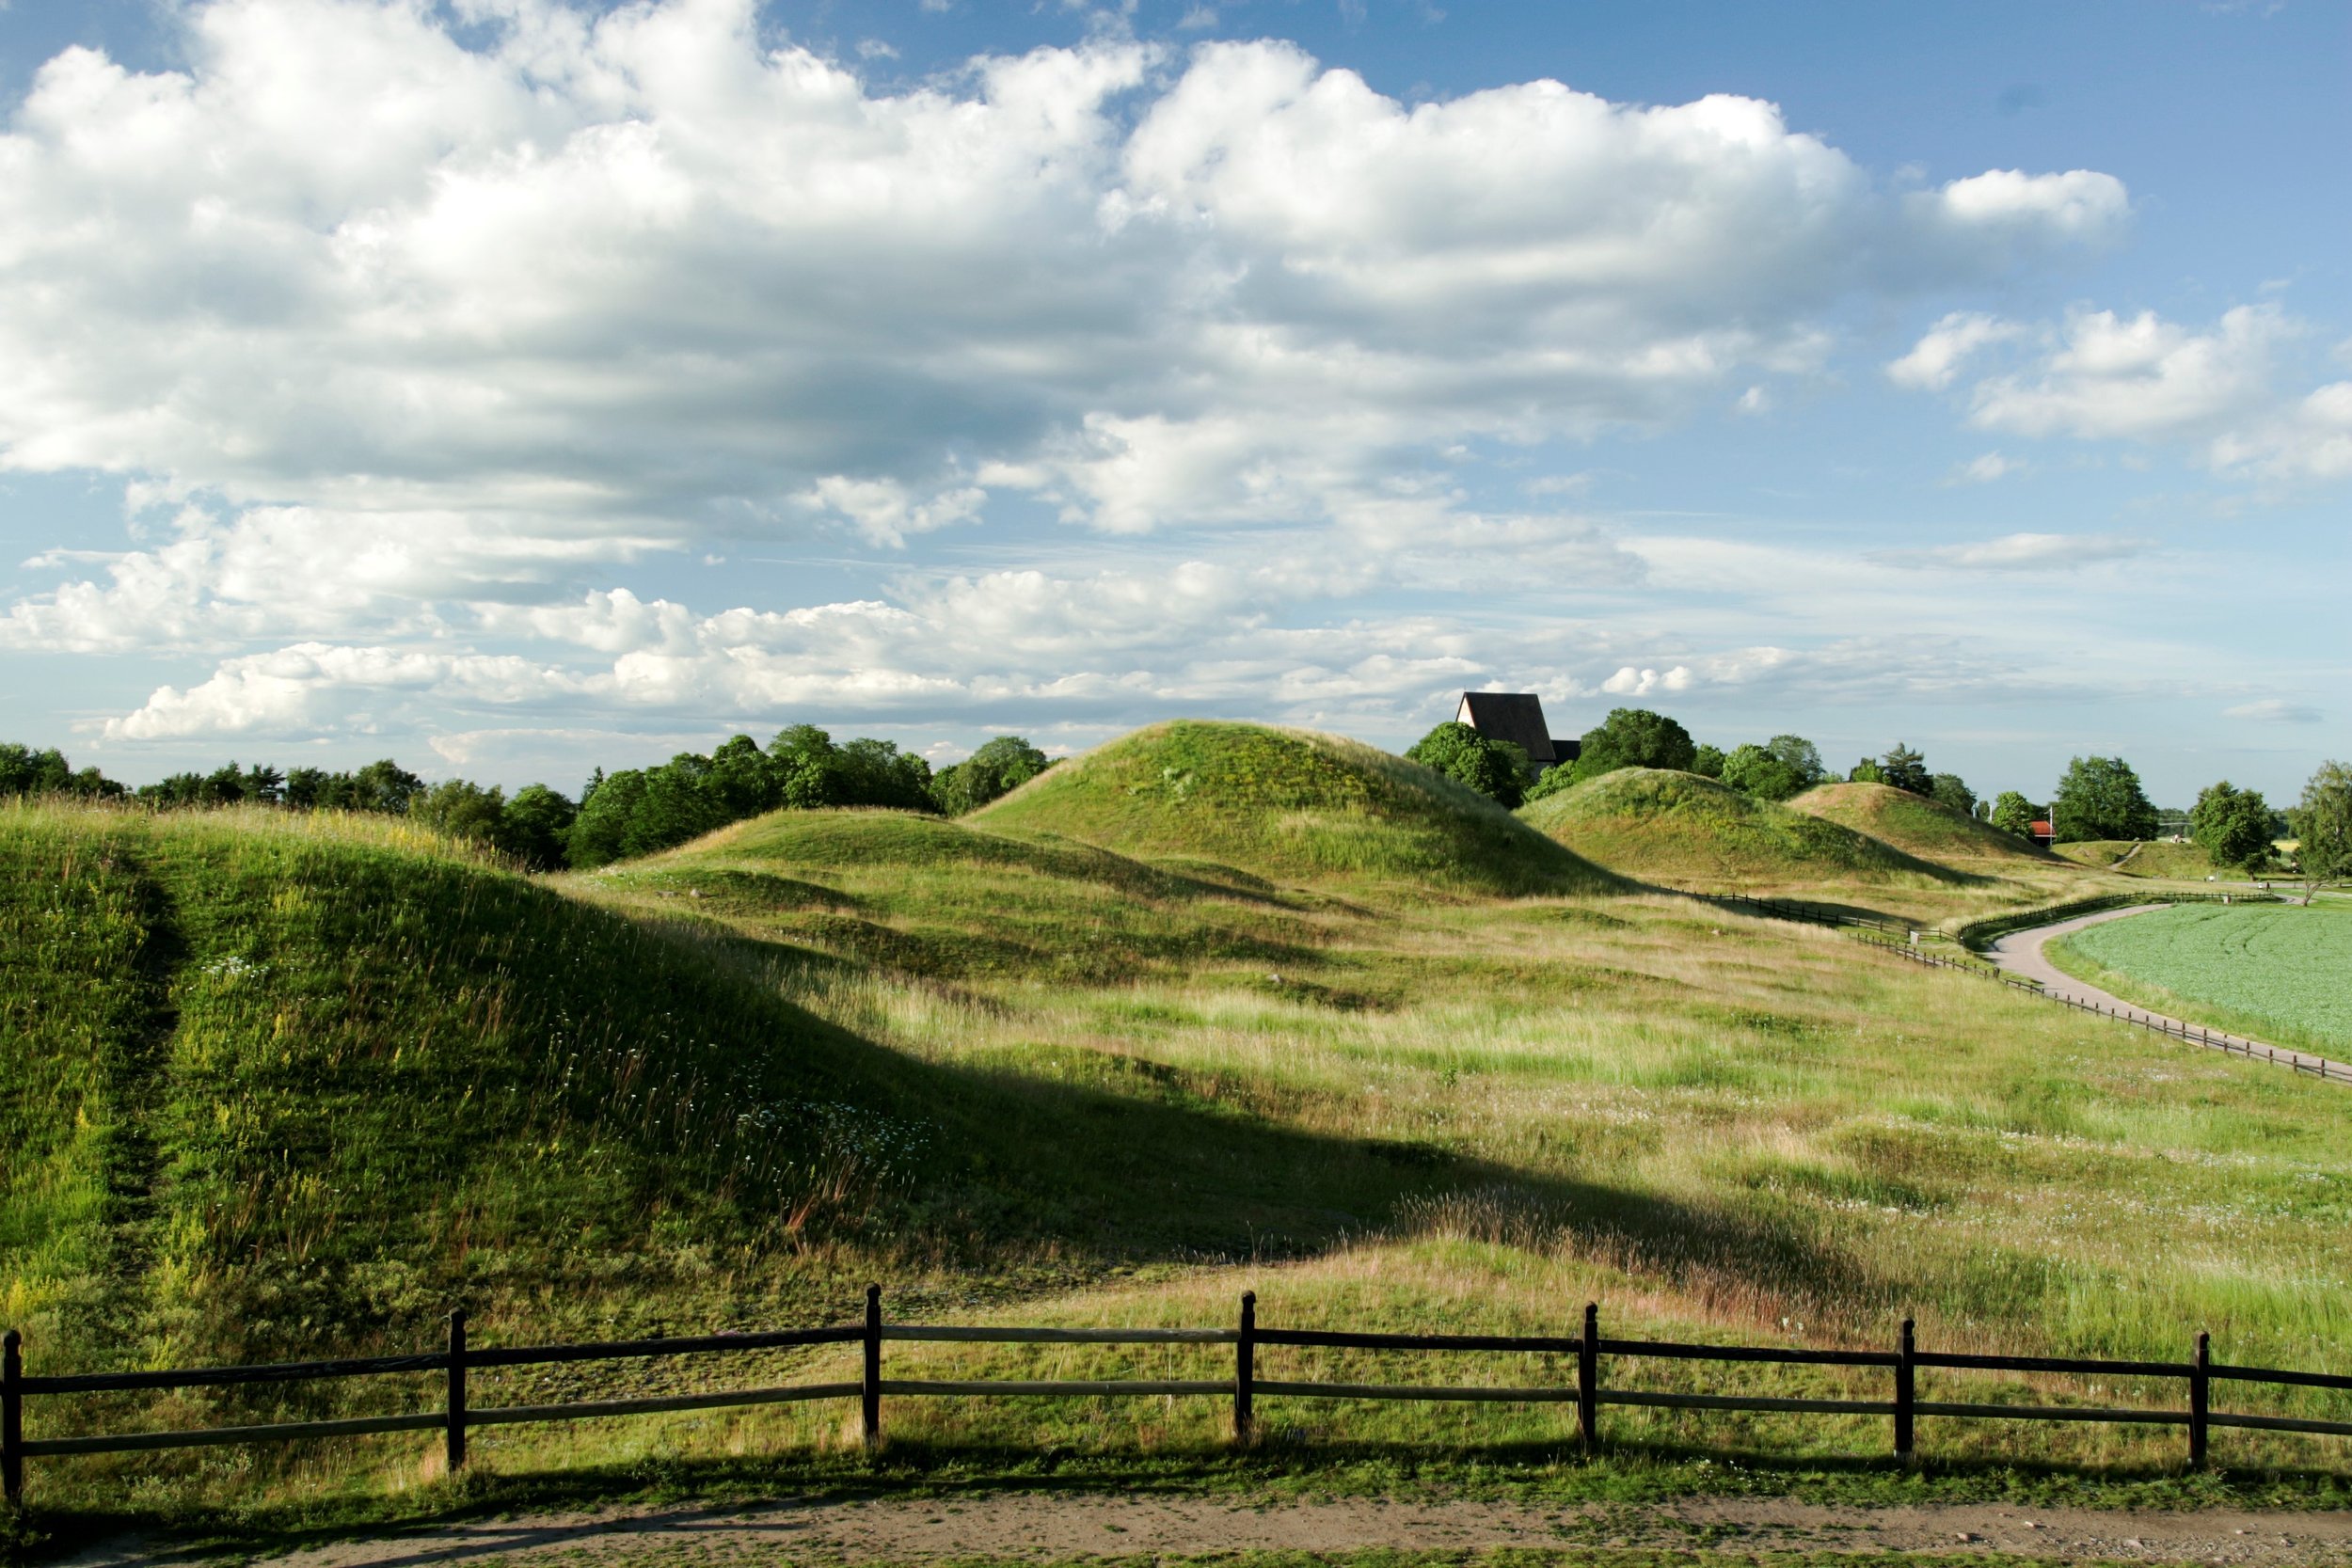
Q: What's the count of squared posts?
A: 7